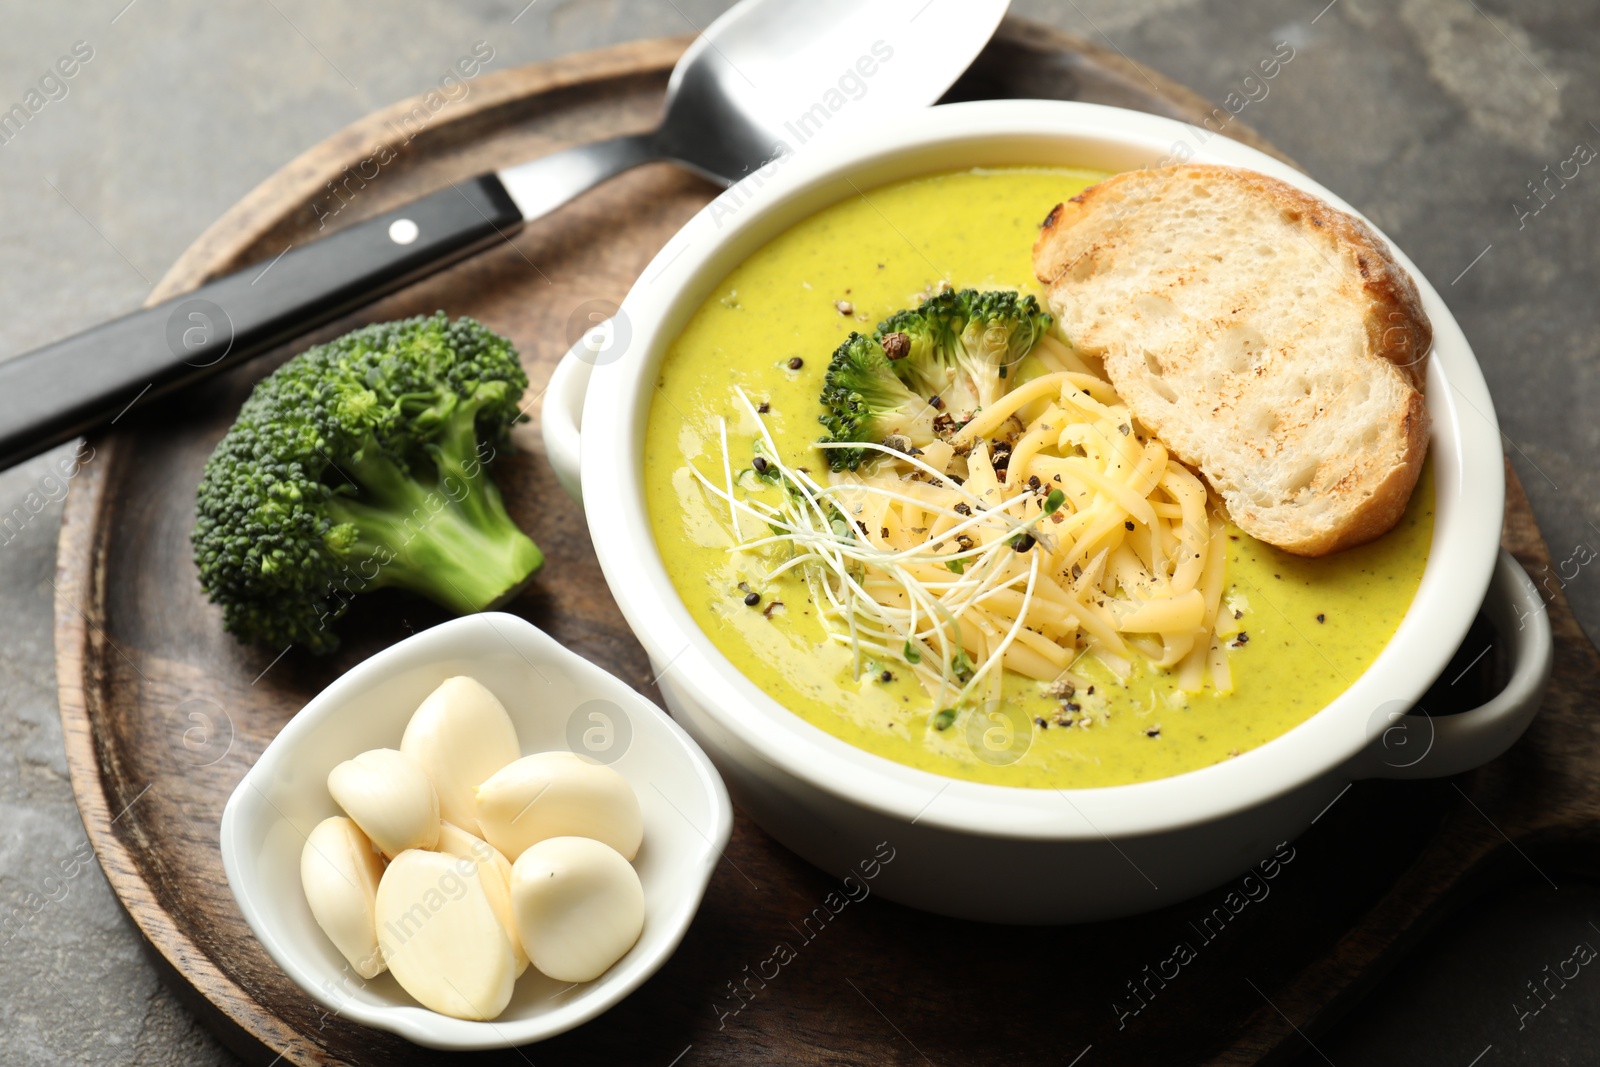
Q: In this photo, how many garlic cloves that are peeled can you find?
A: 7